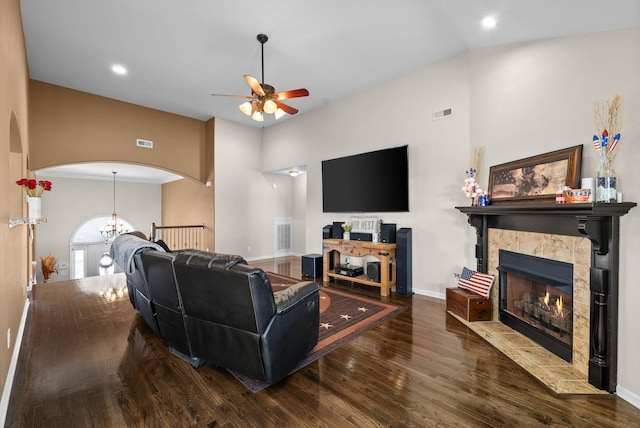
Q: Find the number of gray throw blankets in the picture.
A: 1